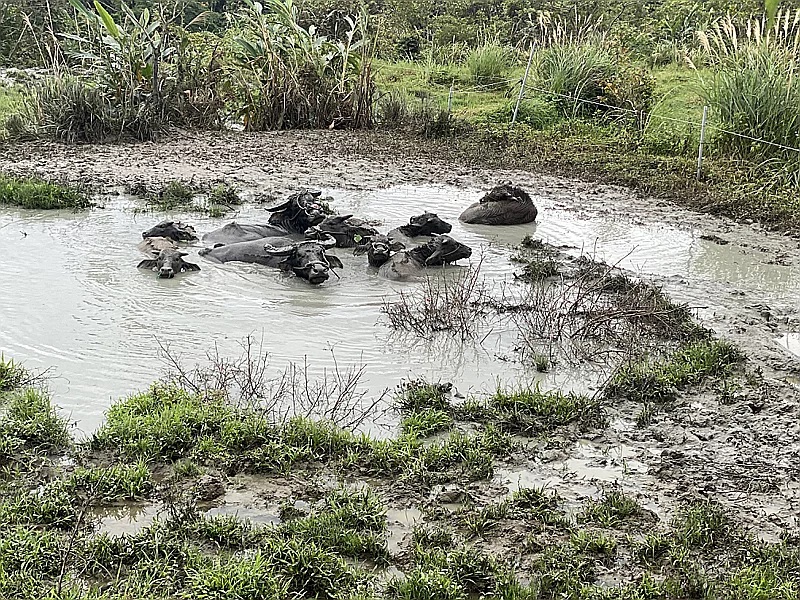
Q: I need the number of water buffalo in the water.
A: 9